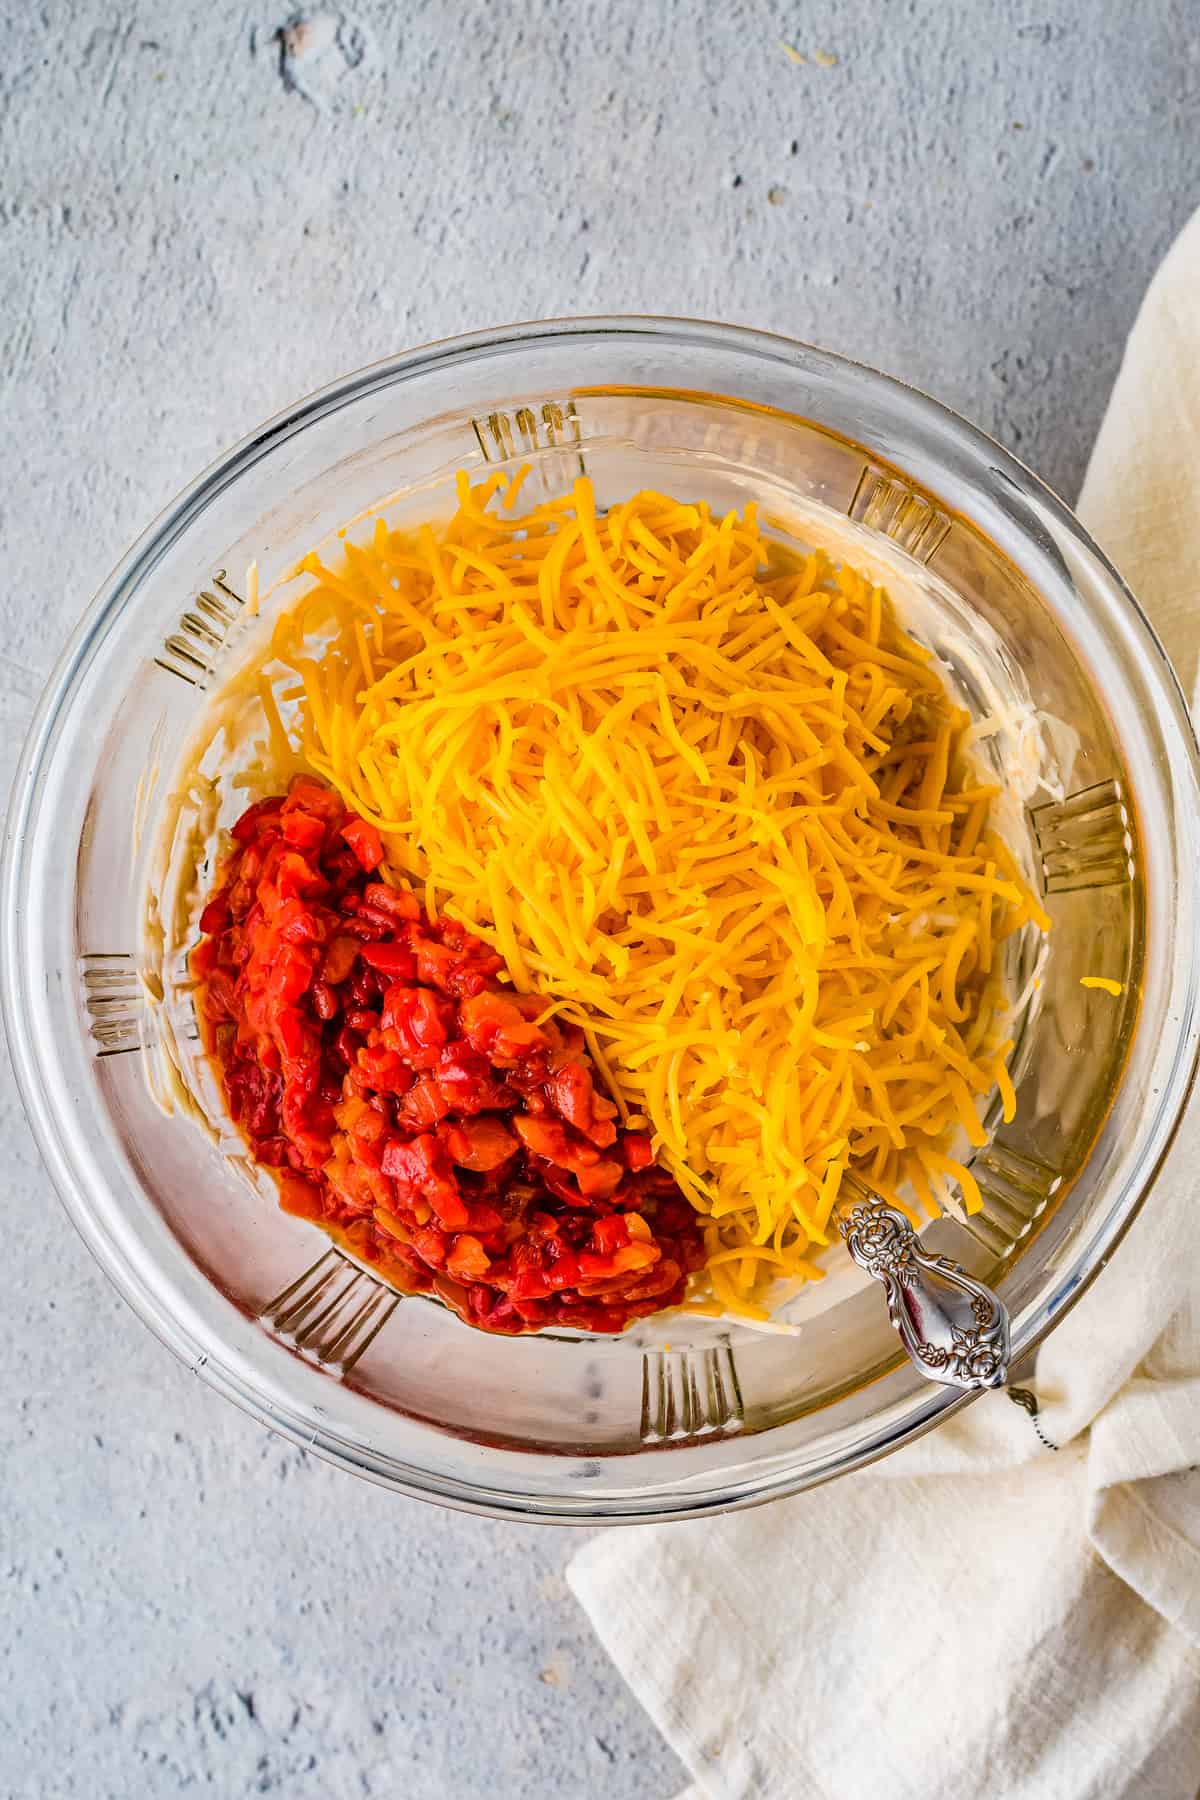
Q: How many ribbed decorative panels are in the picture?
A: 8